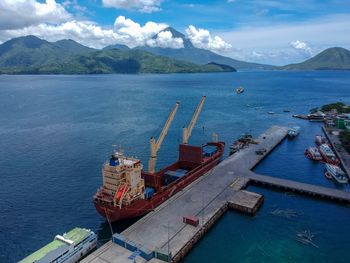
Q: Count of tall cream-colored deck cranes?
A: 2